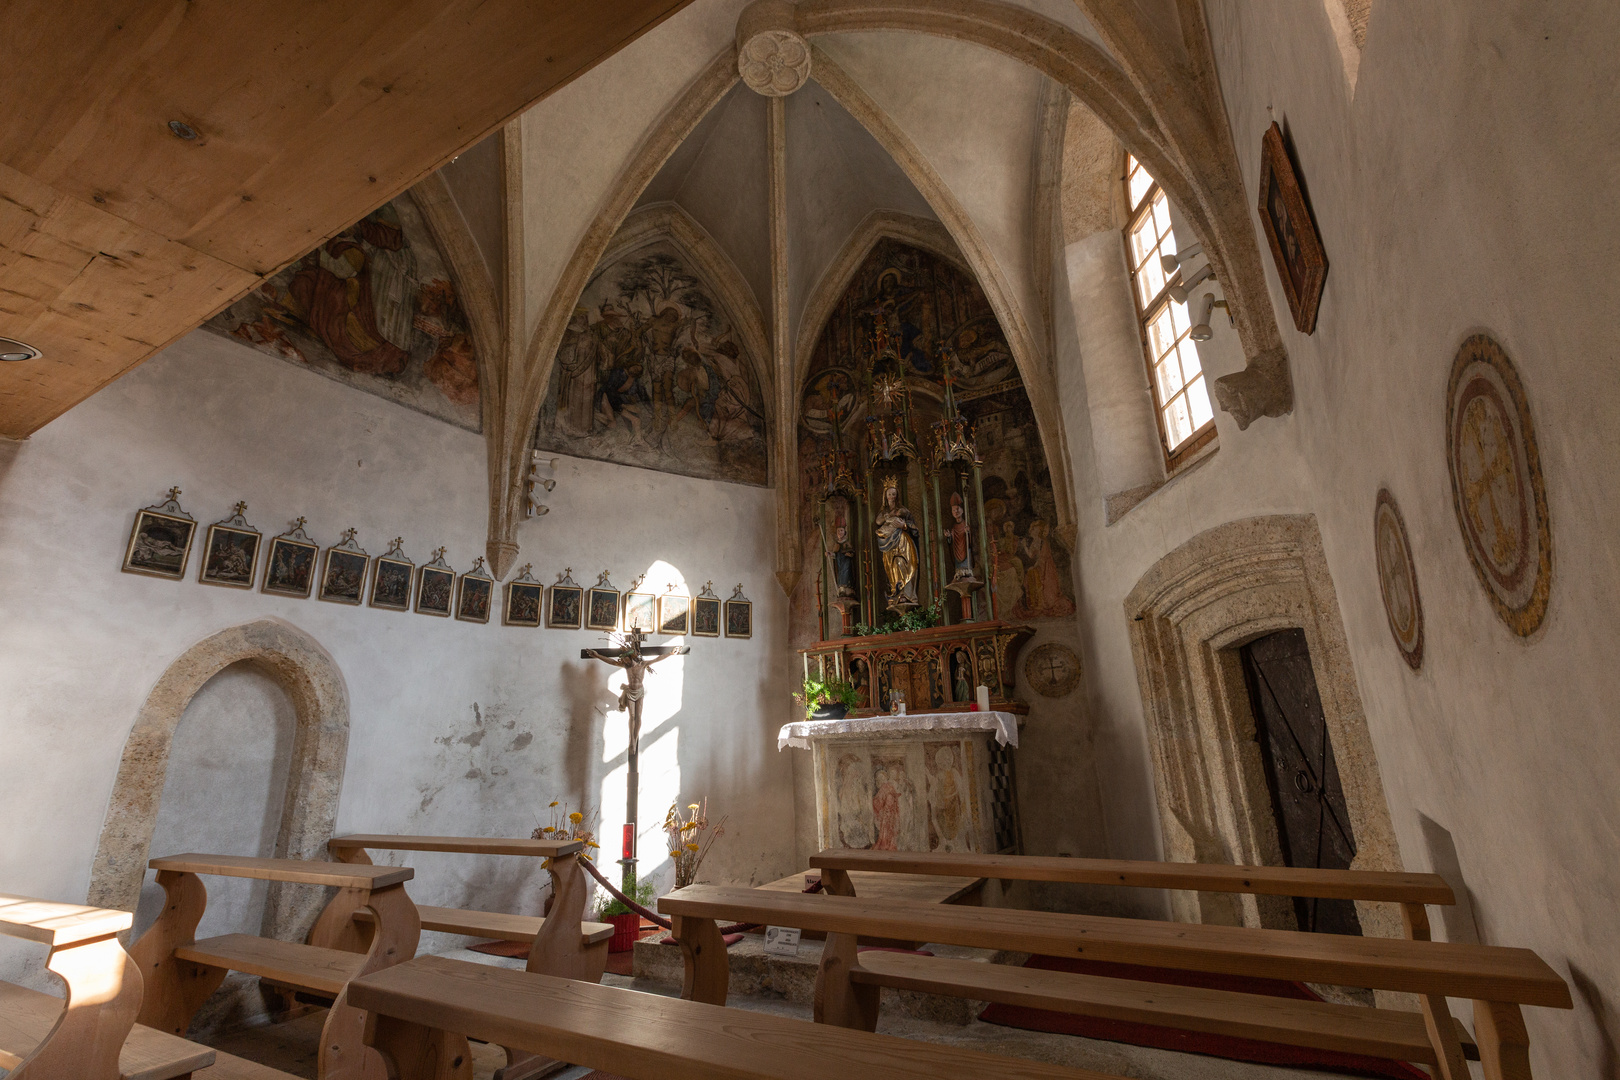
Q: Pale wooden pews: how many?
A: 6